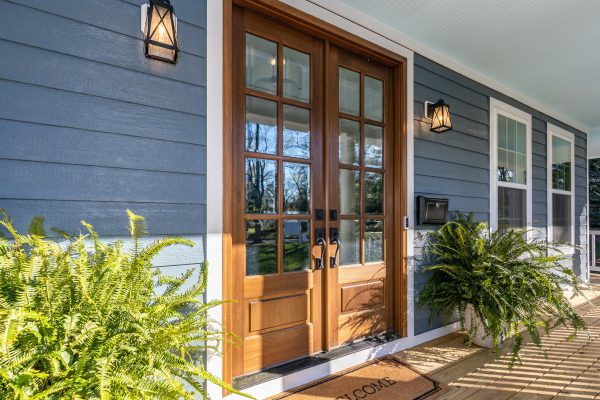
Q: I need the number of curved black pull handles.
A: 2